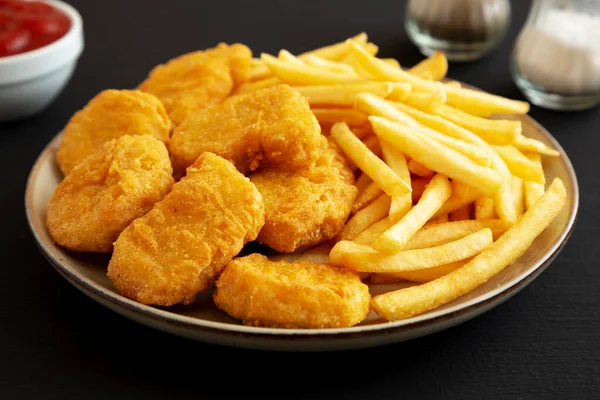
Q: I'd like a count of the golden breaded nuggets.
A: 7